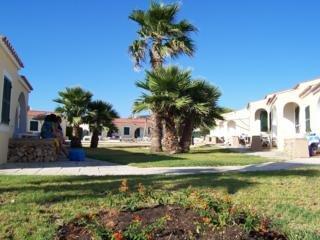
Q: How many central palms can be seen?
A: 3